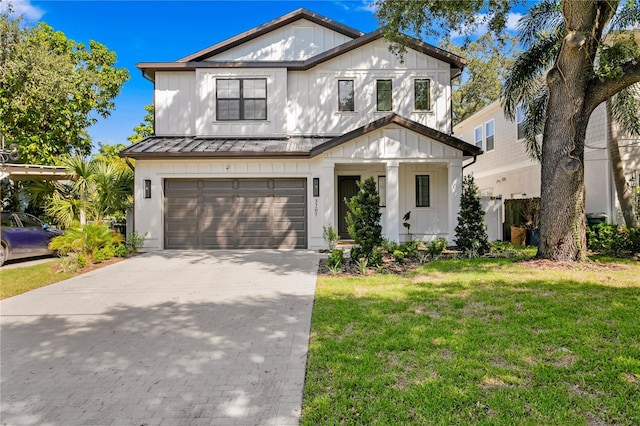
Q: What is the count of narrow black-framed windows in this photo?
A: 5